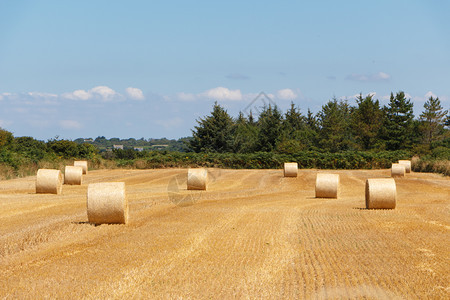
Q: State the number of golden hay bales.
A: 10